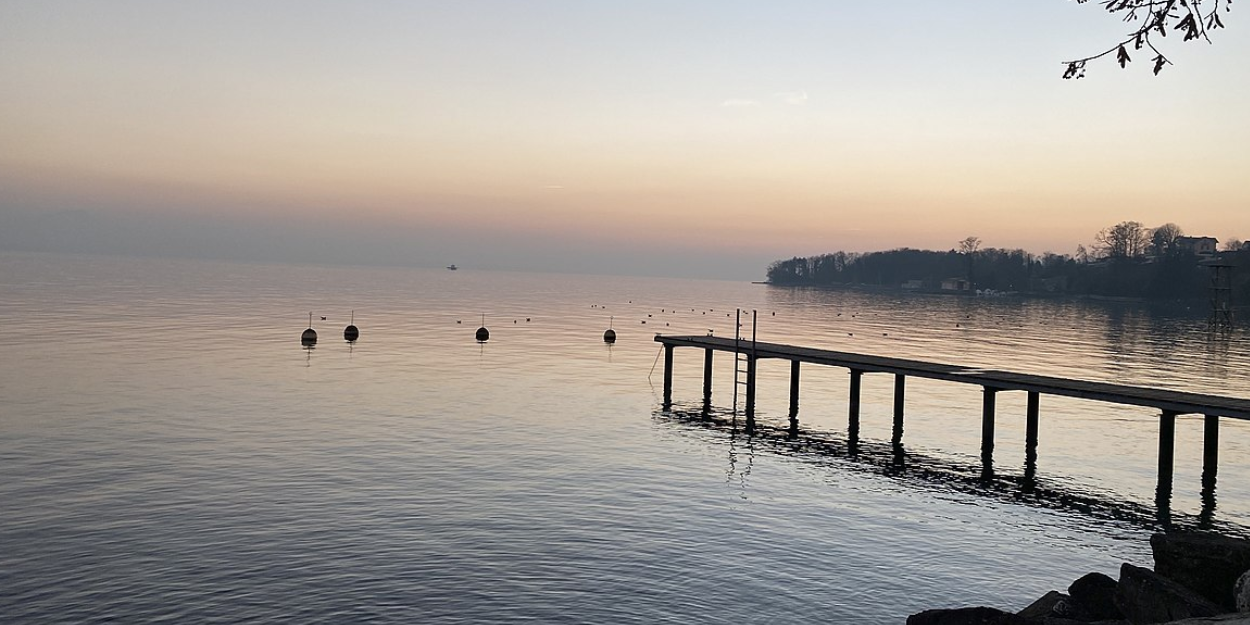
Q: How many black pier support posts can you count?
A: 10